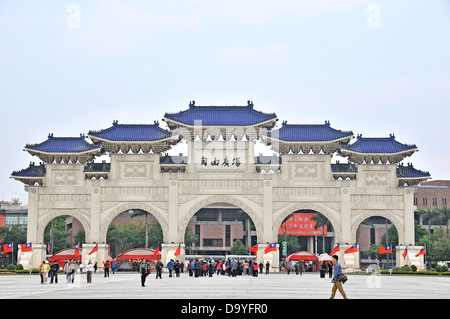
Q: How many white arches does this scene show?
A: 5